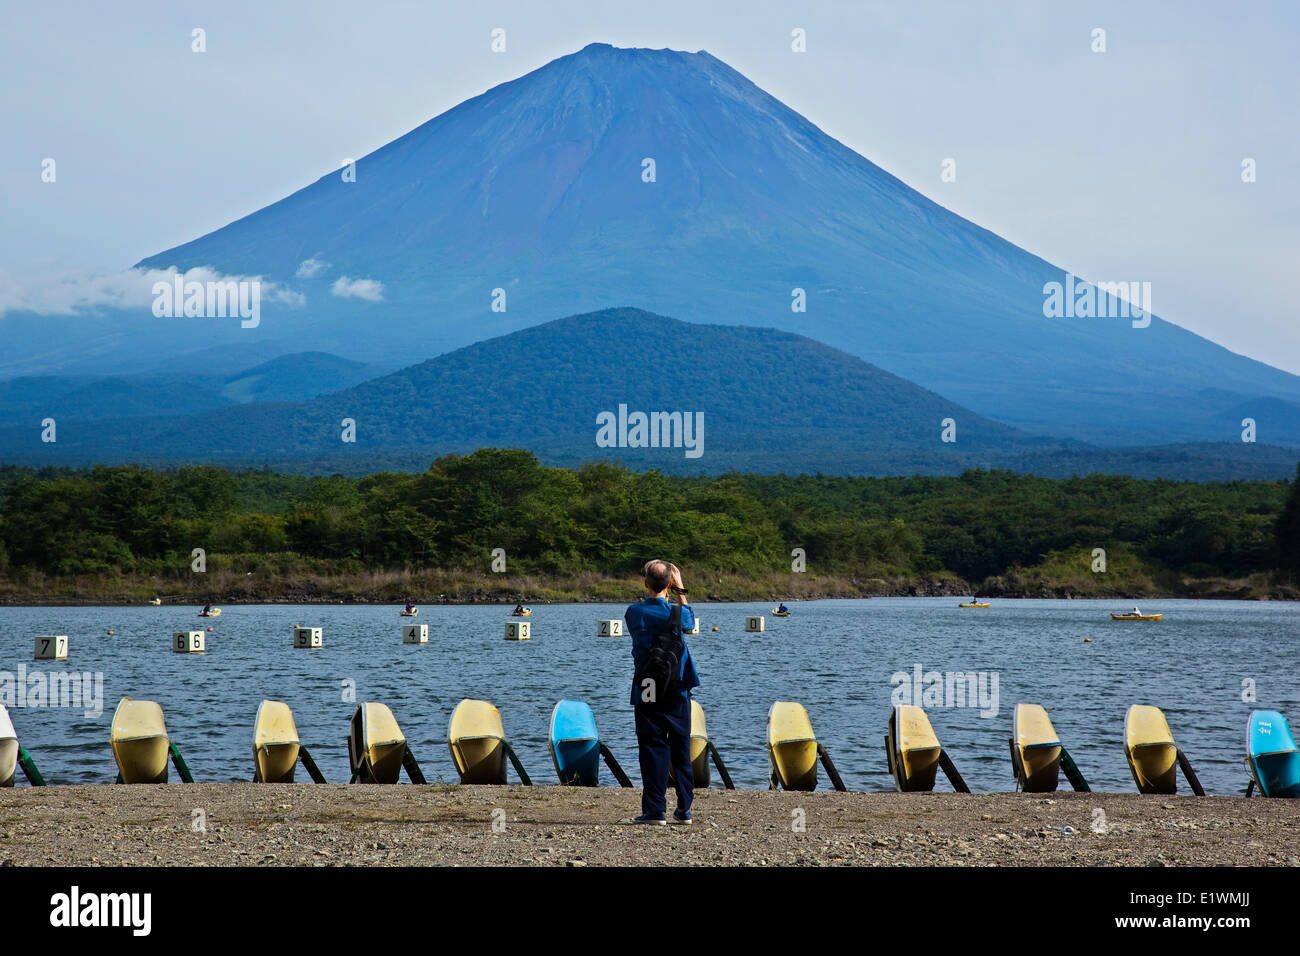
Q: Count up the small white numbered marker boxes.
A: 8